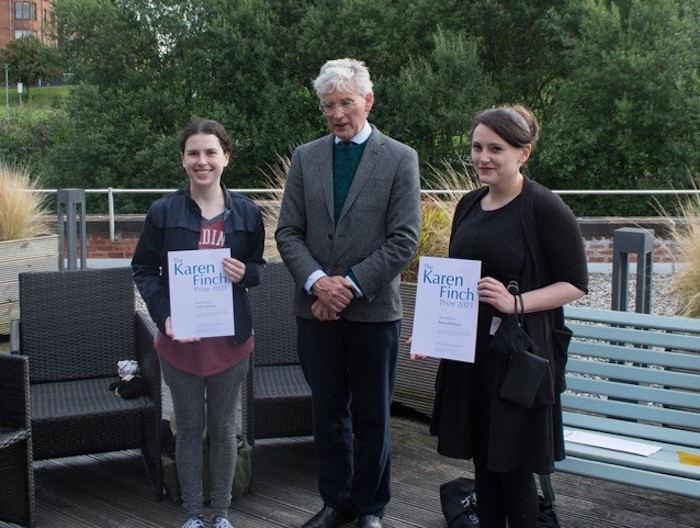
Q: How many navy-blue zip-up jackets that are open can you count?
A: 1